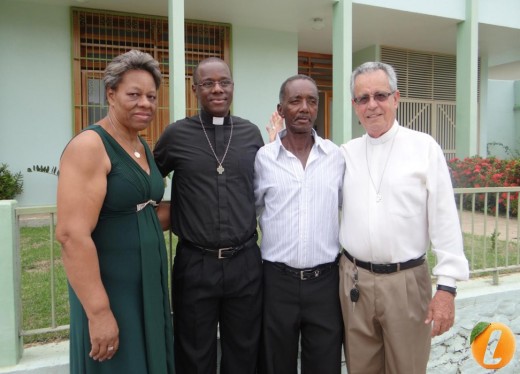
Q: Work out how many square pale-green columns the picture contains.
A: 3